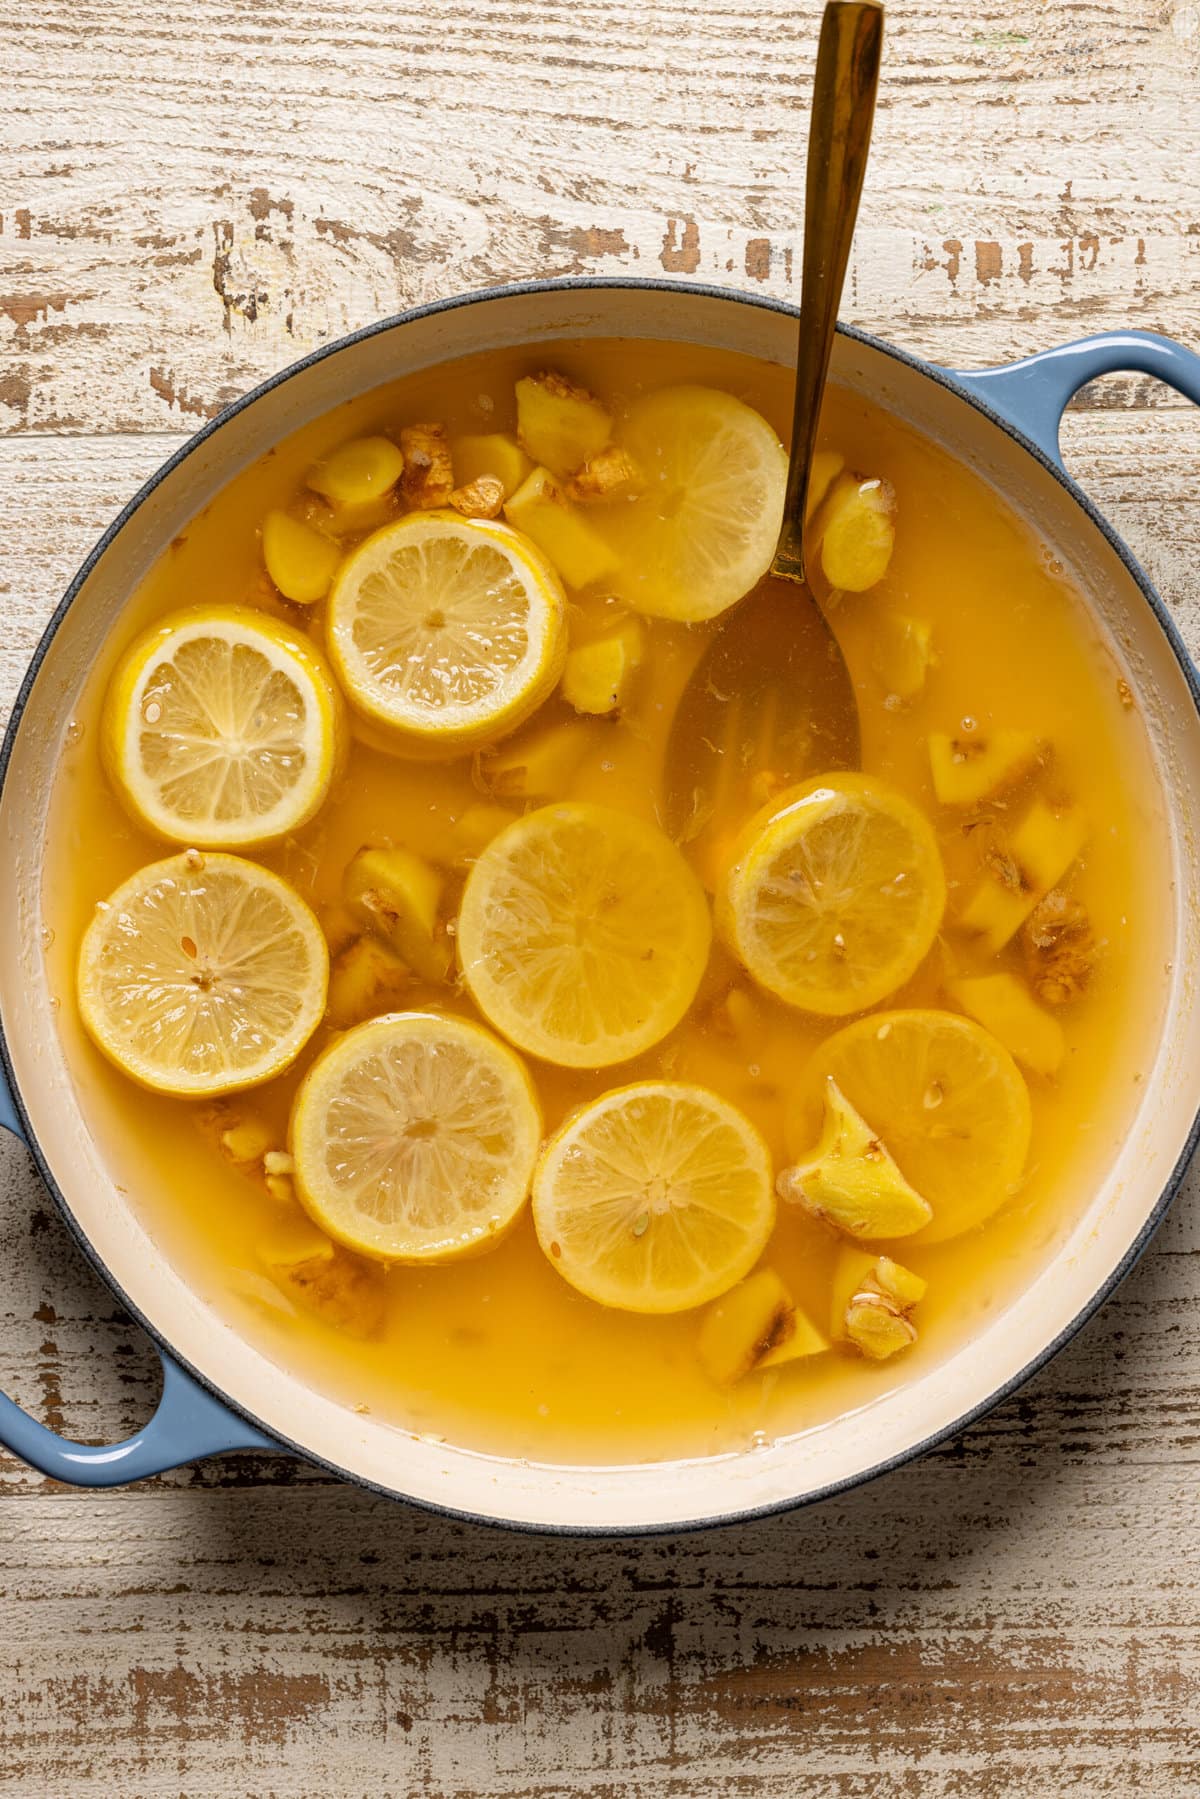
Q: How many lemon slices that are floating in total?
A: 9